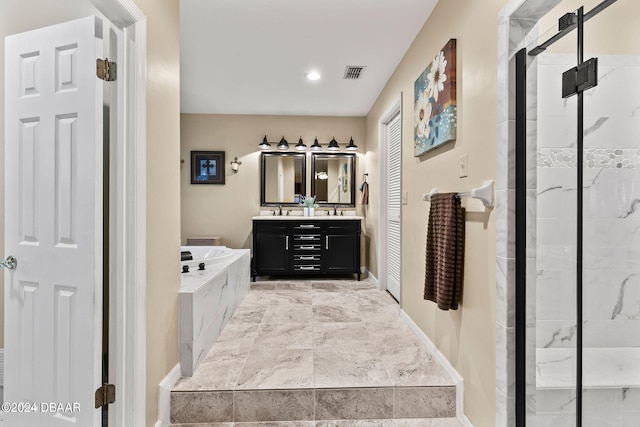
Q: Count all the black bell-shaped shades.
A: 6